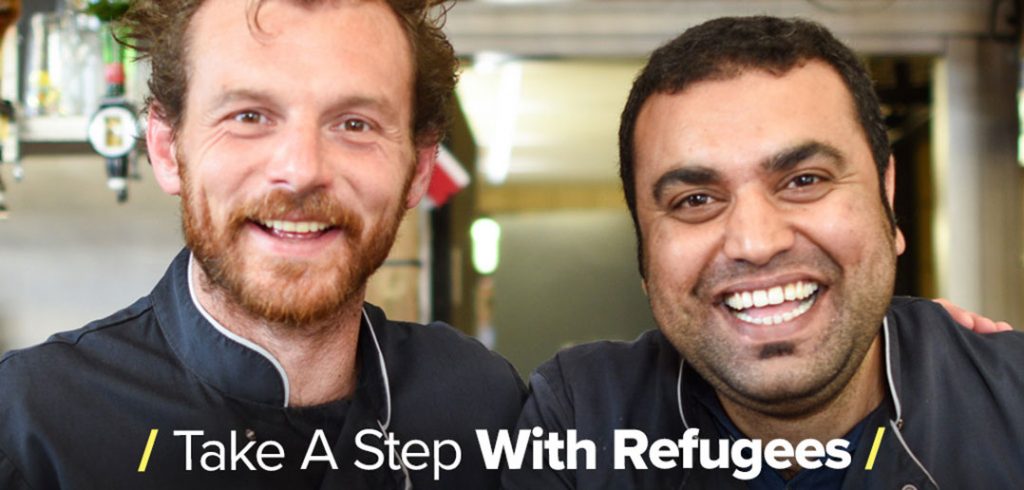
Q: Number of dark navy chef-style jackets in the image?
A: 2